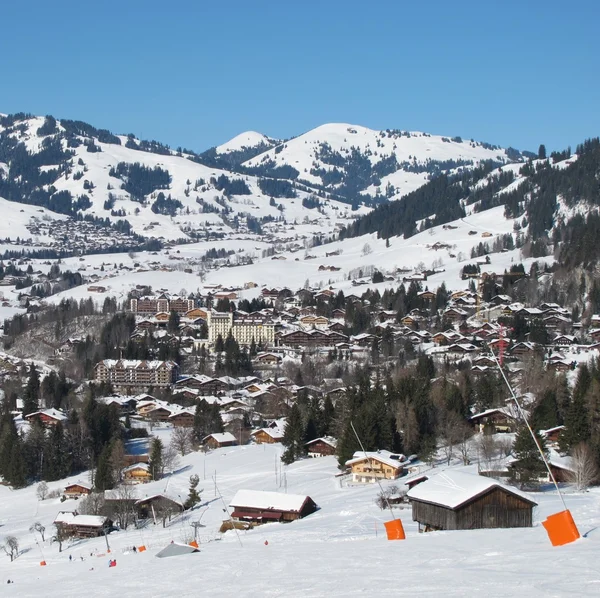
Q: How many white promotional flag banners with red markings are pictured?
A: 0